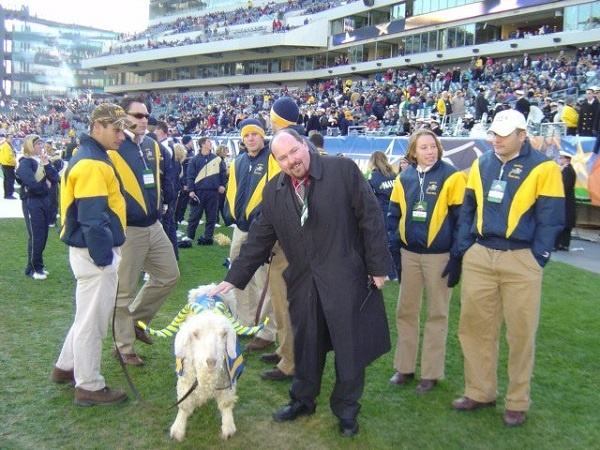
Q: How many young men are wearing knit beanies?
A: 2